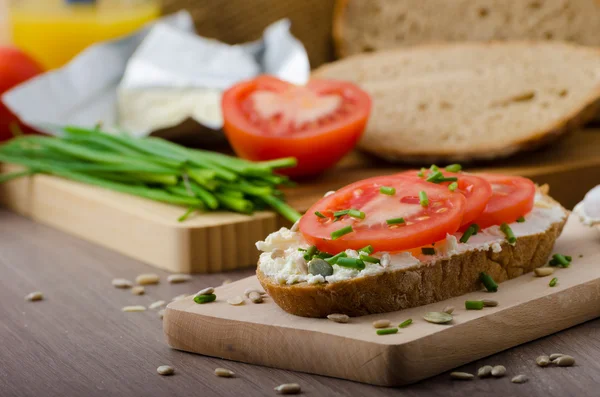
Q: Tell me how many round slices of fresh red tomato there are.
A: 3